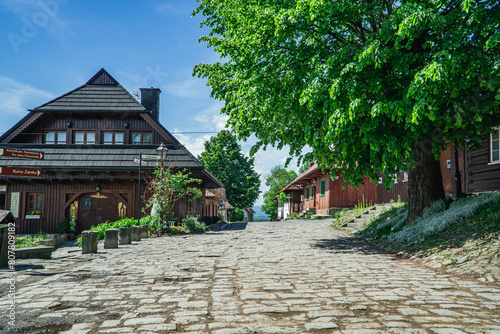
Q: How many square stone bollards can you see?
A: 5